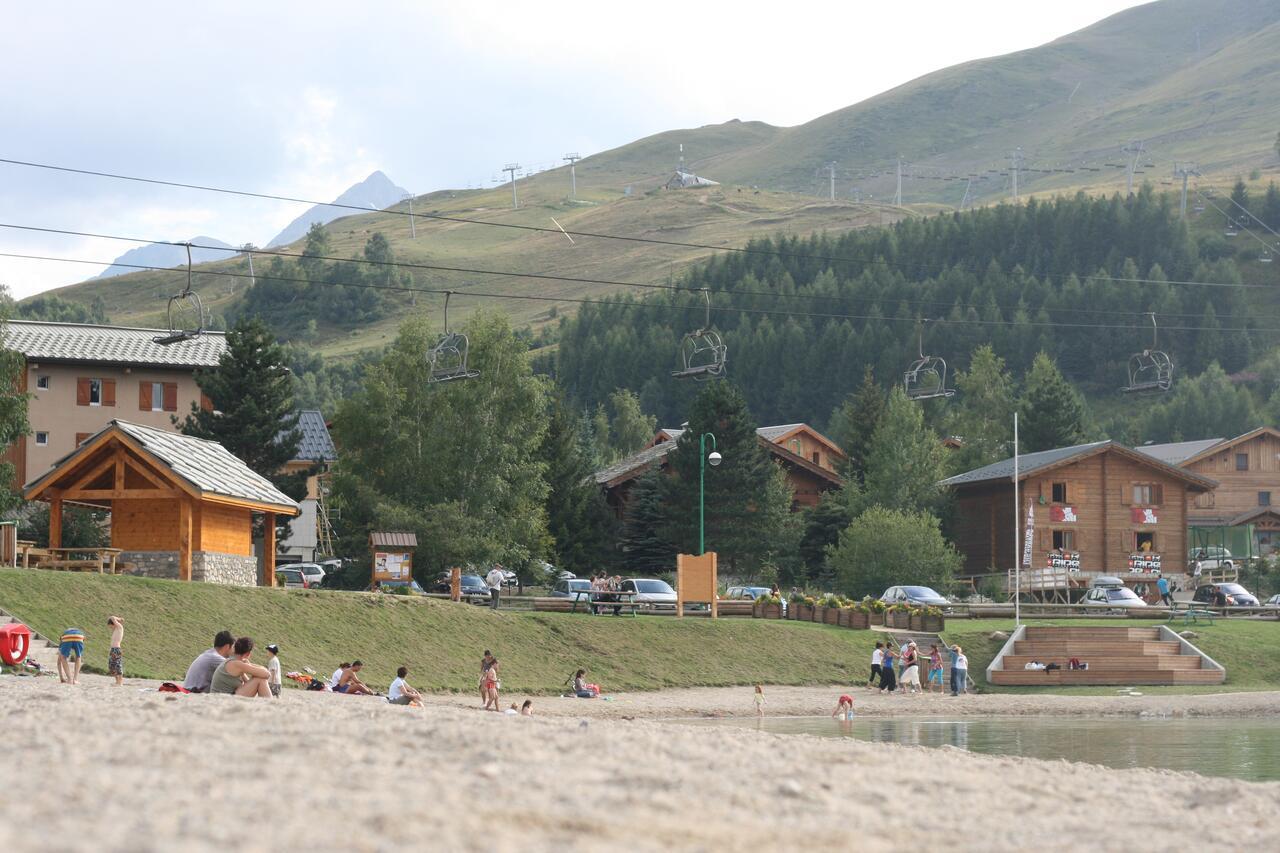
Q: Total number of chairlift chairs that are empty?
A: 5